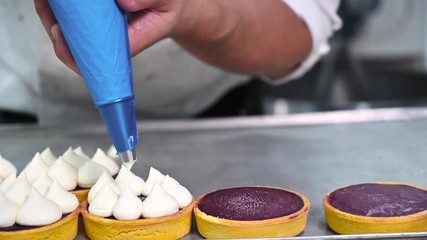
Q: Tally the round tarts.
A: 5